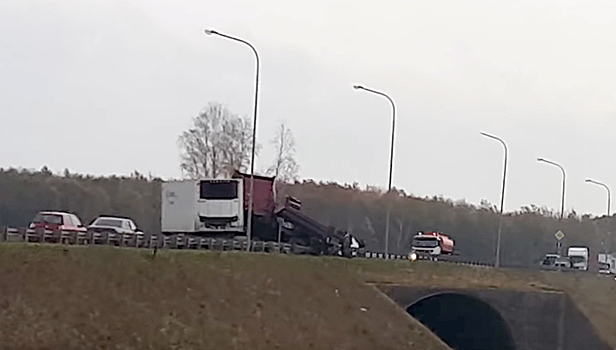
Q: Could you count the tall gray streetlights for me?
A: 5